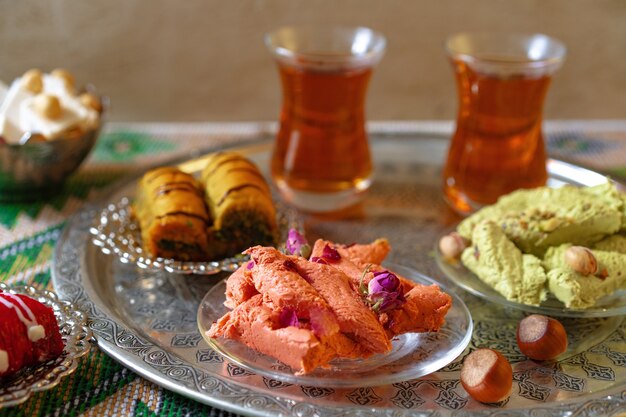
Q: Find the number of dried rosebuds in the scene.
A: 2